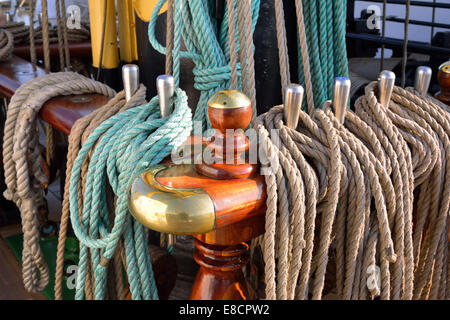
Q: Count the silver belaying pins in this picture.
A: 6